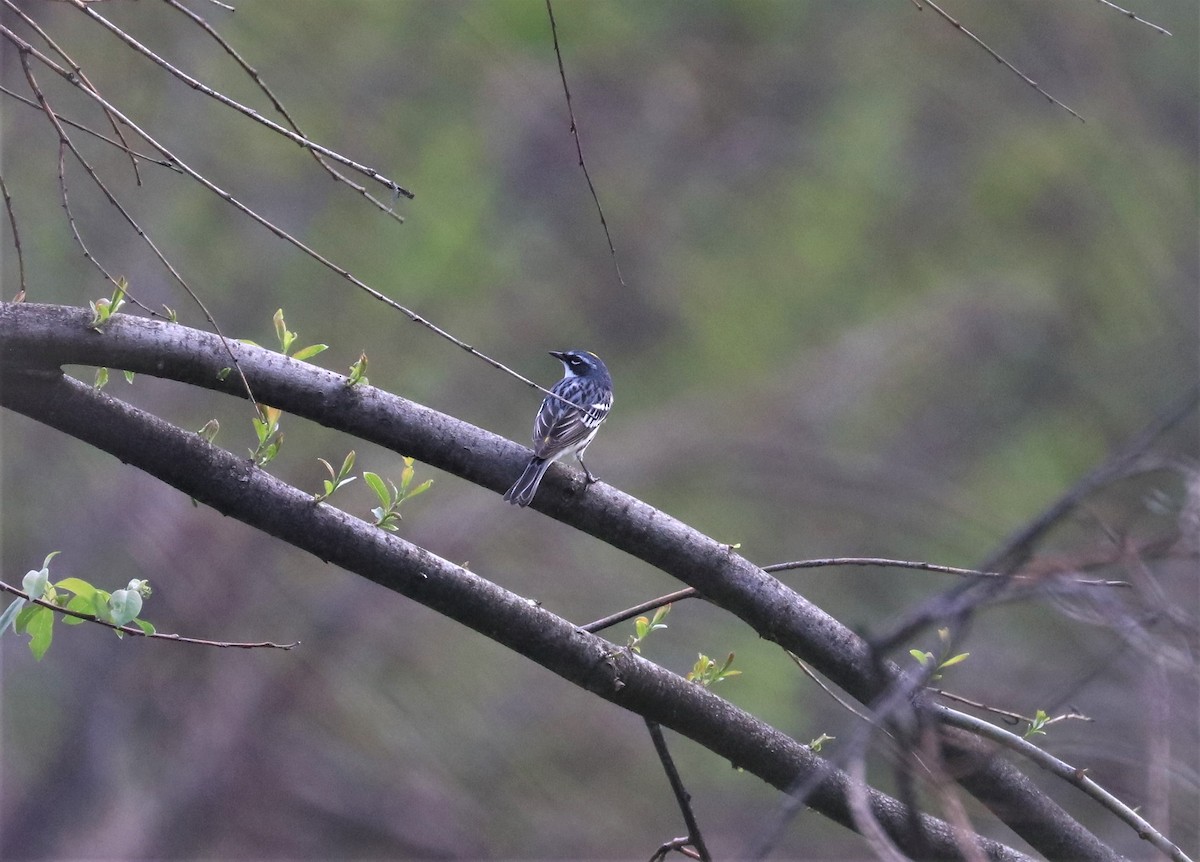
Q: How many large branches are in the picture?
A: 2